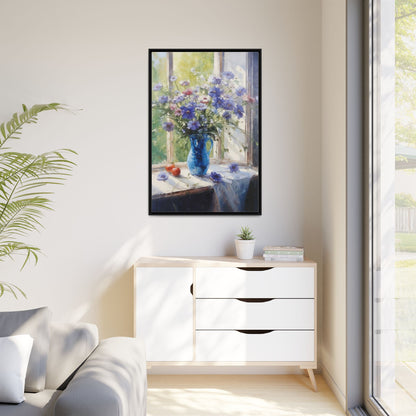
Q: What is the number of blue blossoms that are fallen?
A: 3